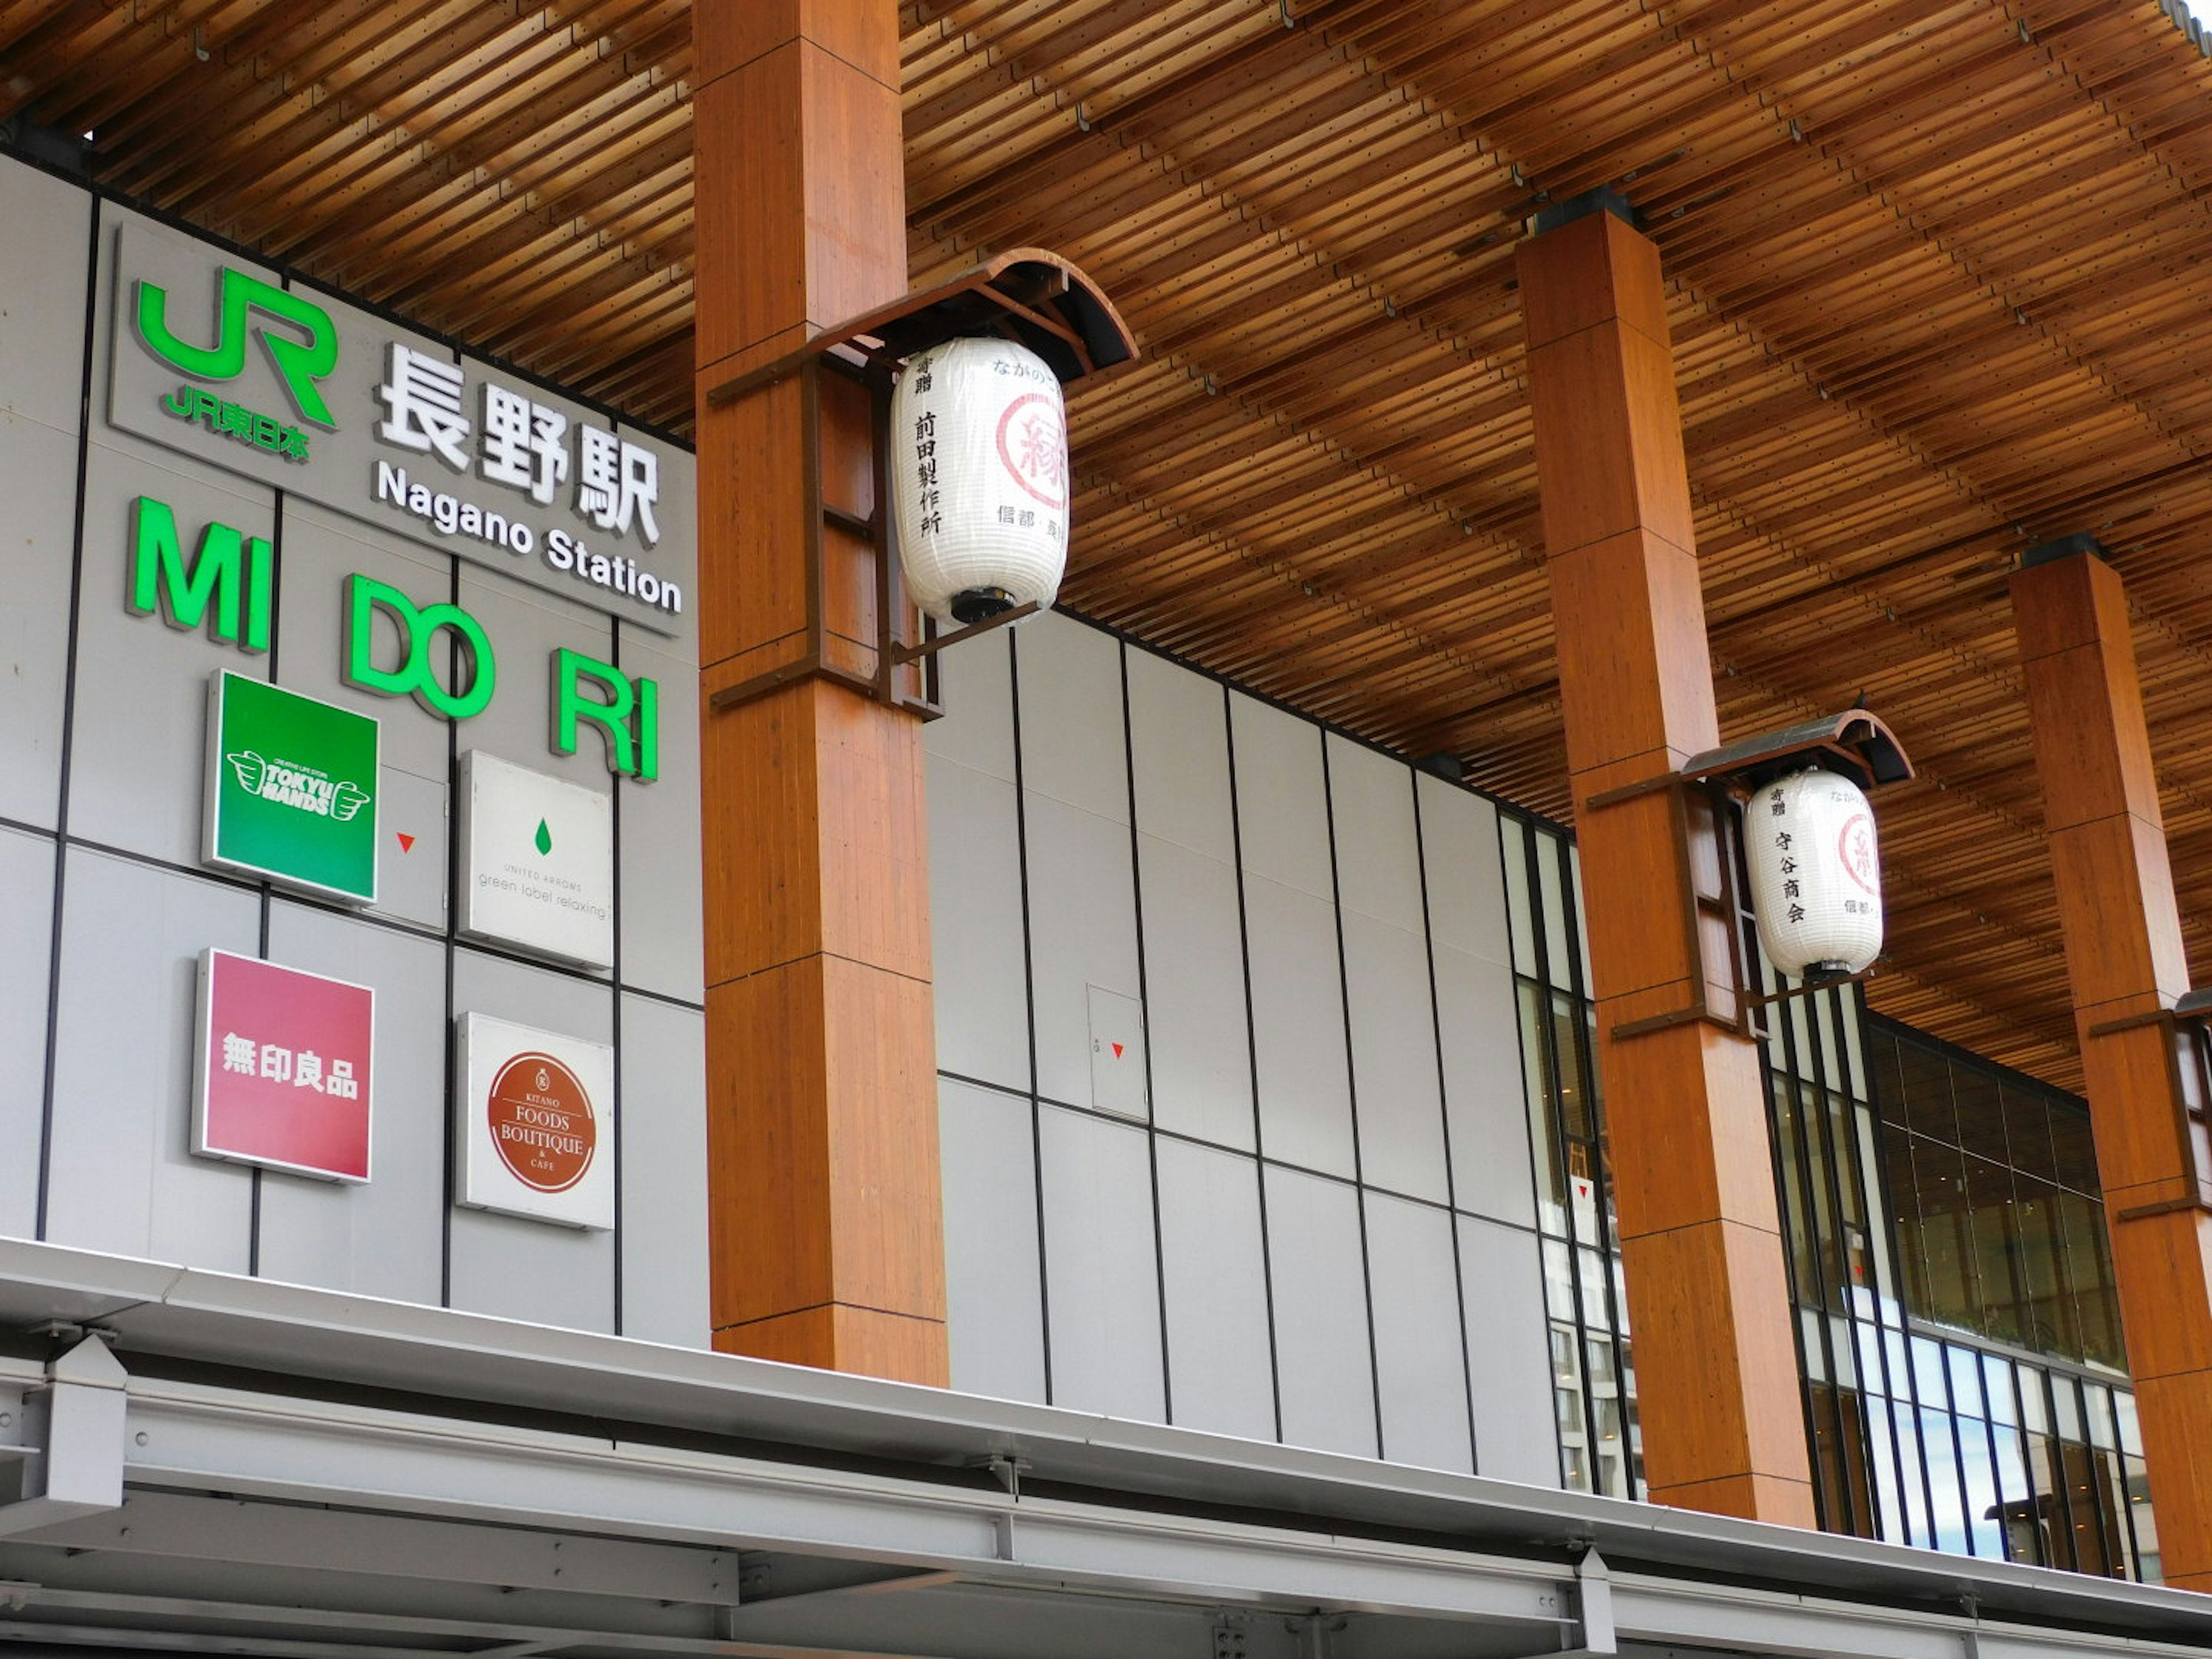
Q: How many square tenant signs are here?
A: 4